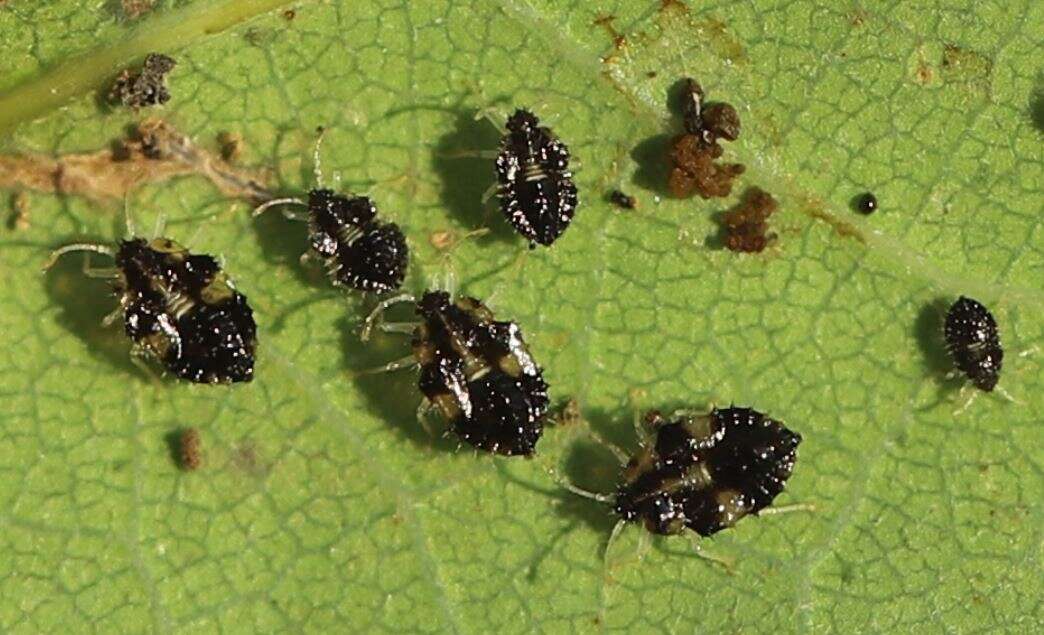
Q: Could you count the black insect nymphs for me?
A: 6